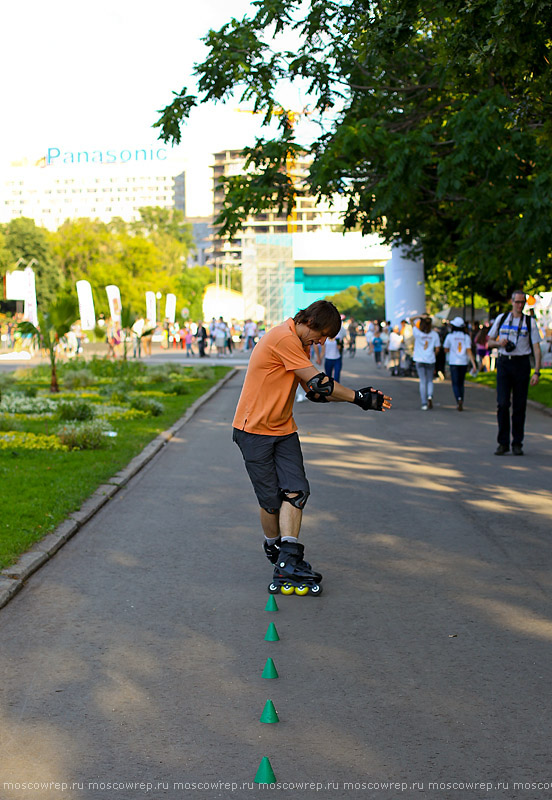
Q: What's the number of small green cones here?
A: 5